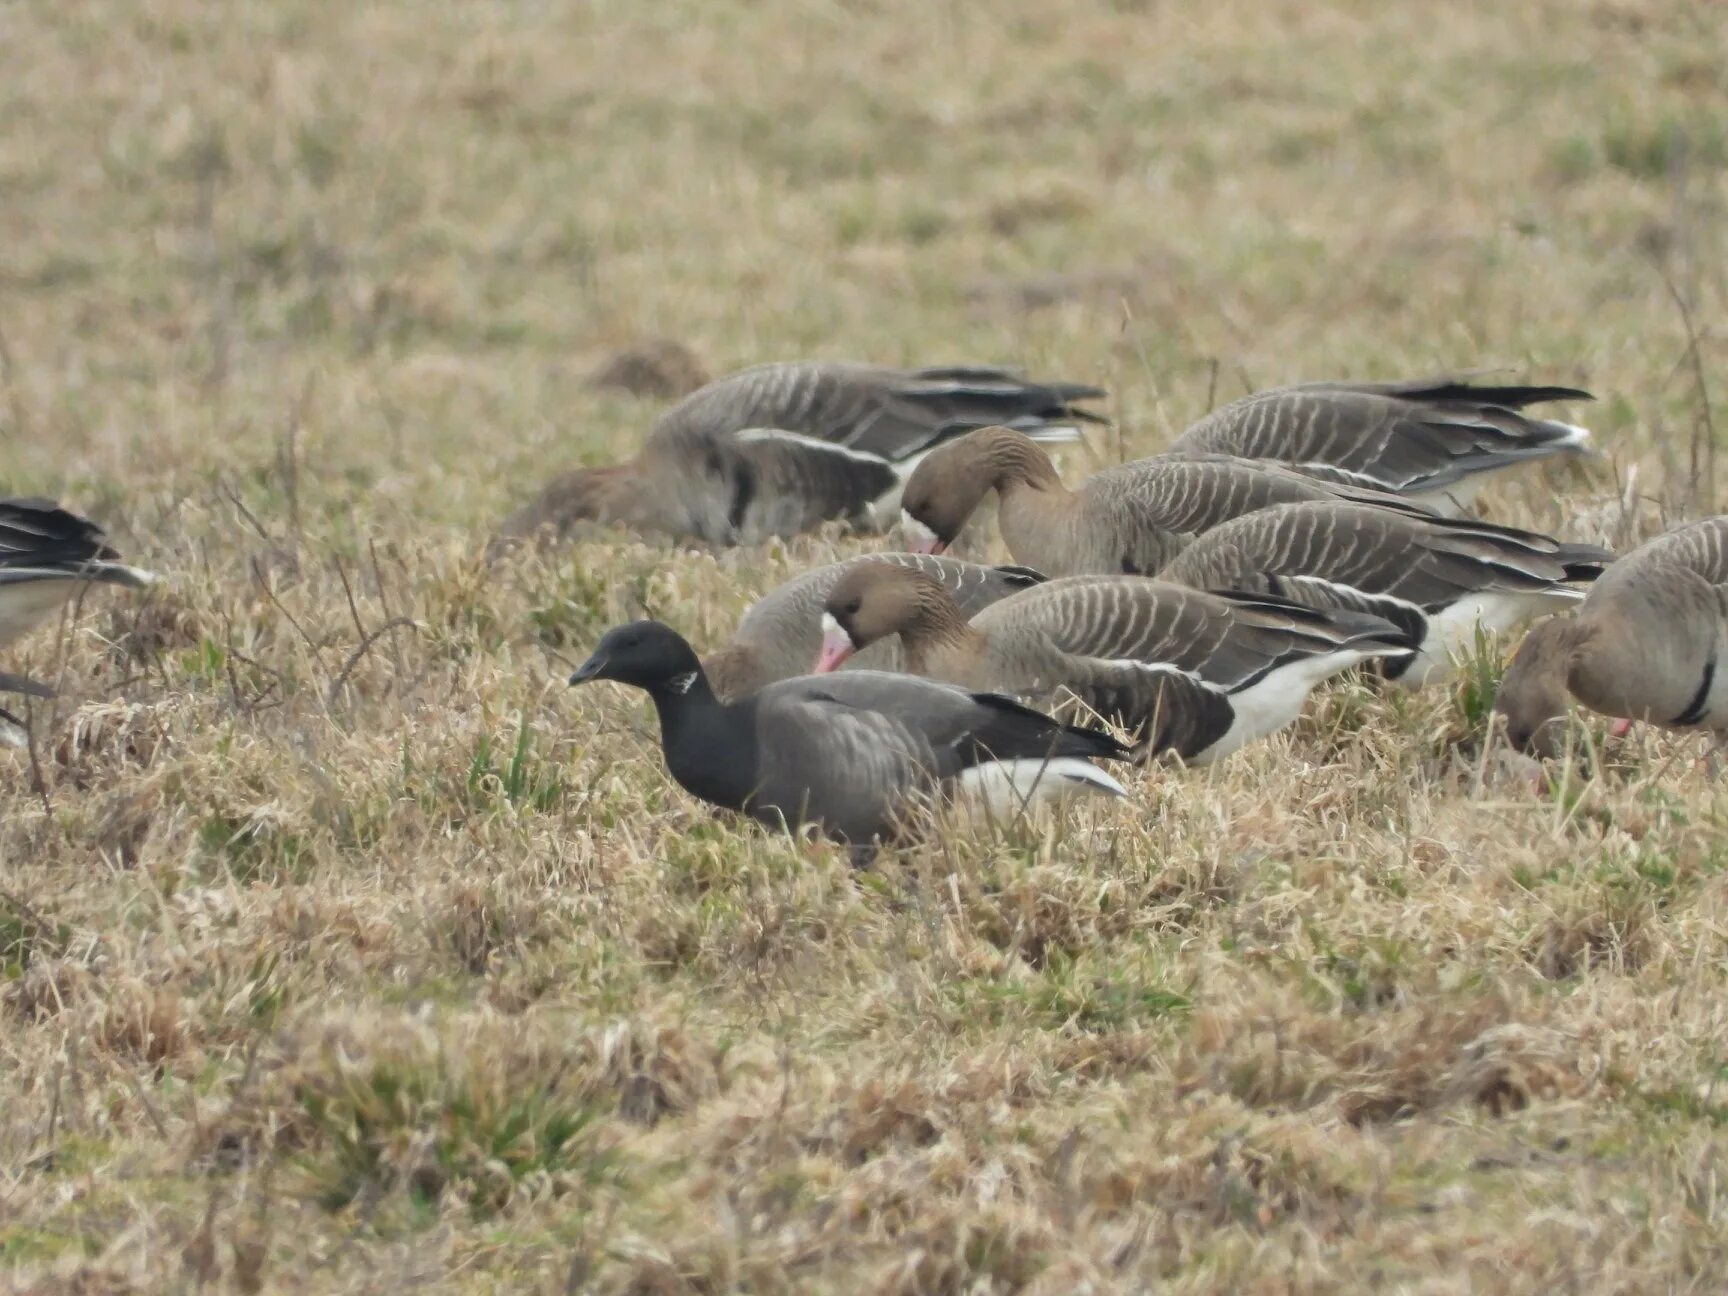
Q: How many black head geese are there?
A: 1